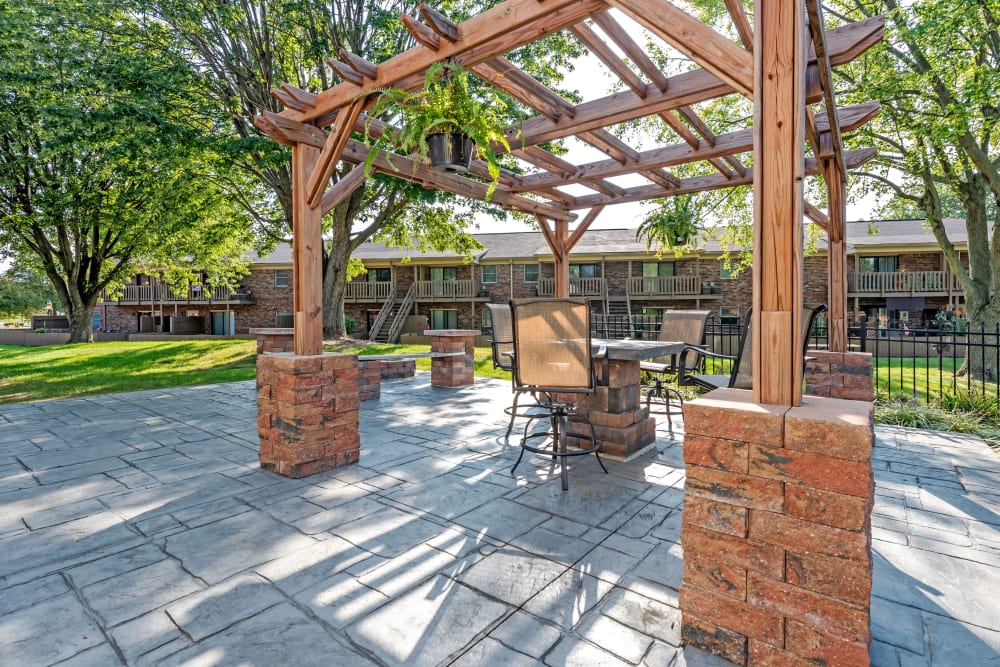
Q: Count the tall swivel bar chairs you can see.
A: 4